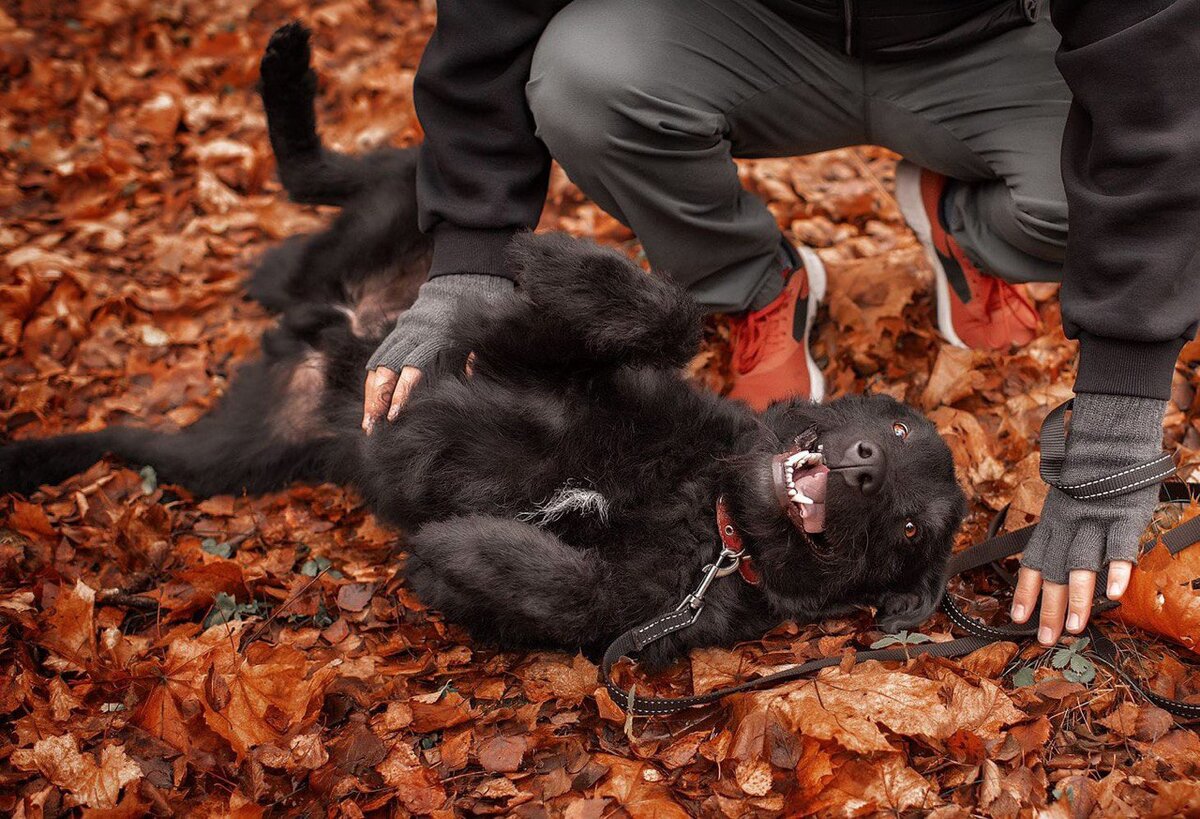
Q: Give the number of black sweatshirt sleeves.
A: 2